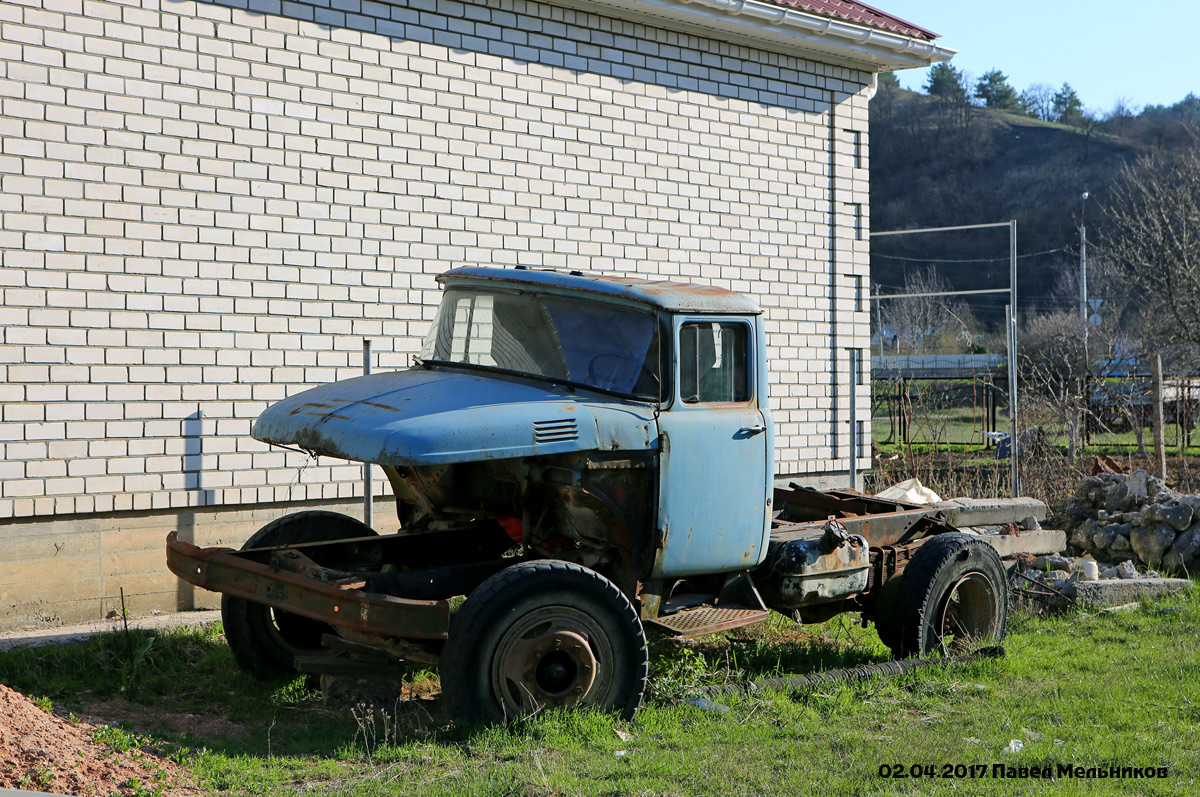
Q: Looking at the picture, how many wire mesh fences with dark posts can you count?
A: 1